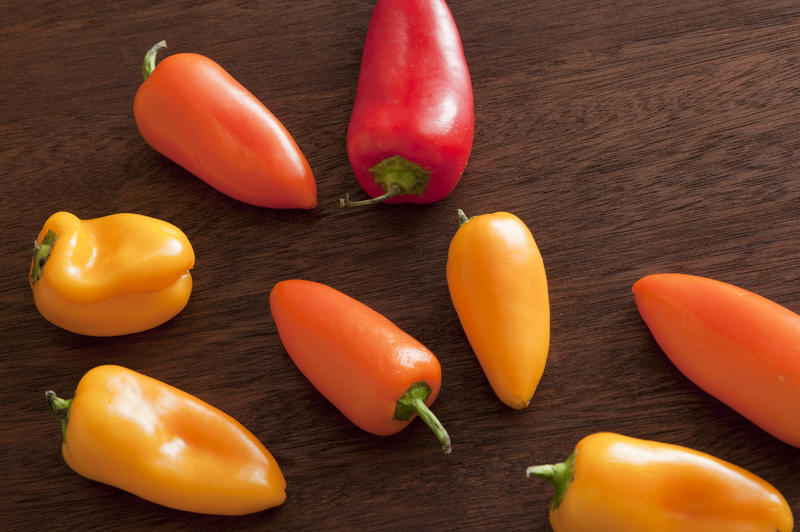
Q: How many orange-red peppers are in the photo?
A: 3